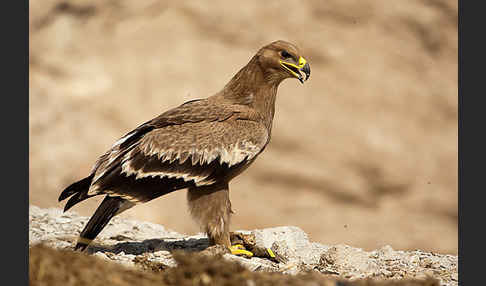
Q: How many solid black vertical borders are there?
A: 2